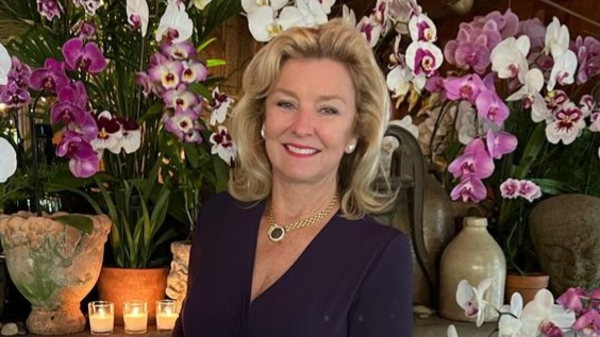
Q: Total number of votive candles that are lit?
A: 3